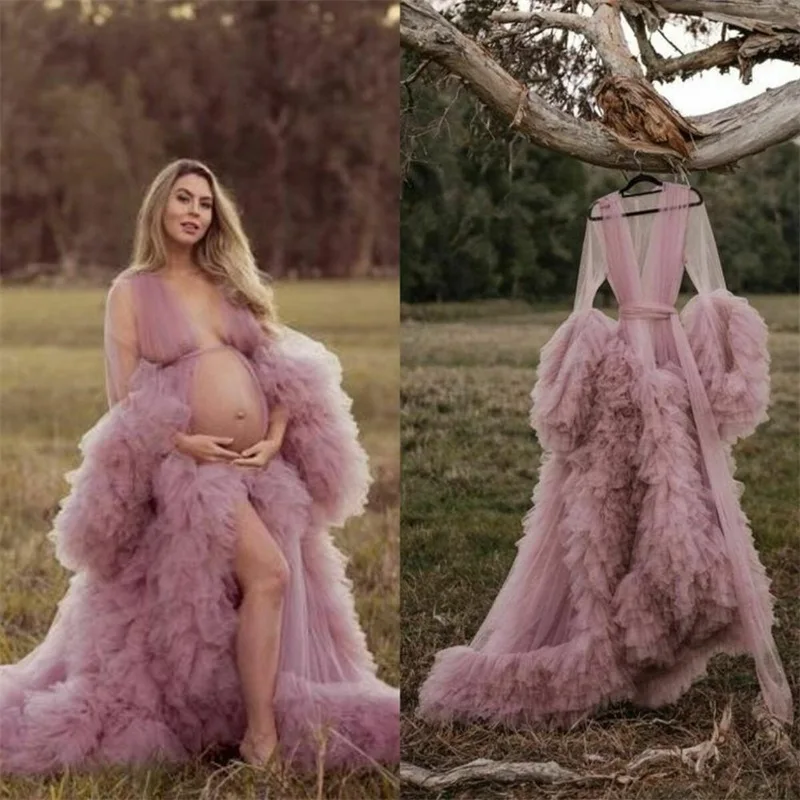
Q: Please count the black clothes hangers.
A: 1